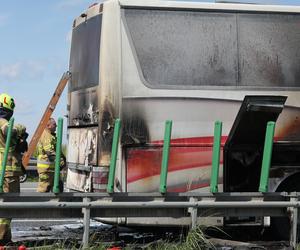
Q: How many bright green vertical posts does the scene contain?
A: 6